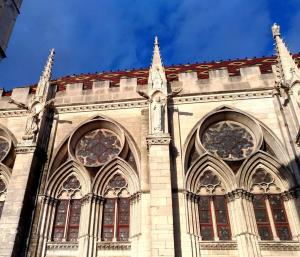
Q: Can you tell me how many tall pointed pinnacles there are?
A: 3